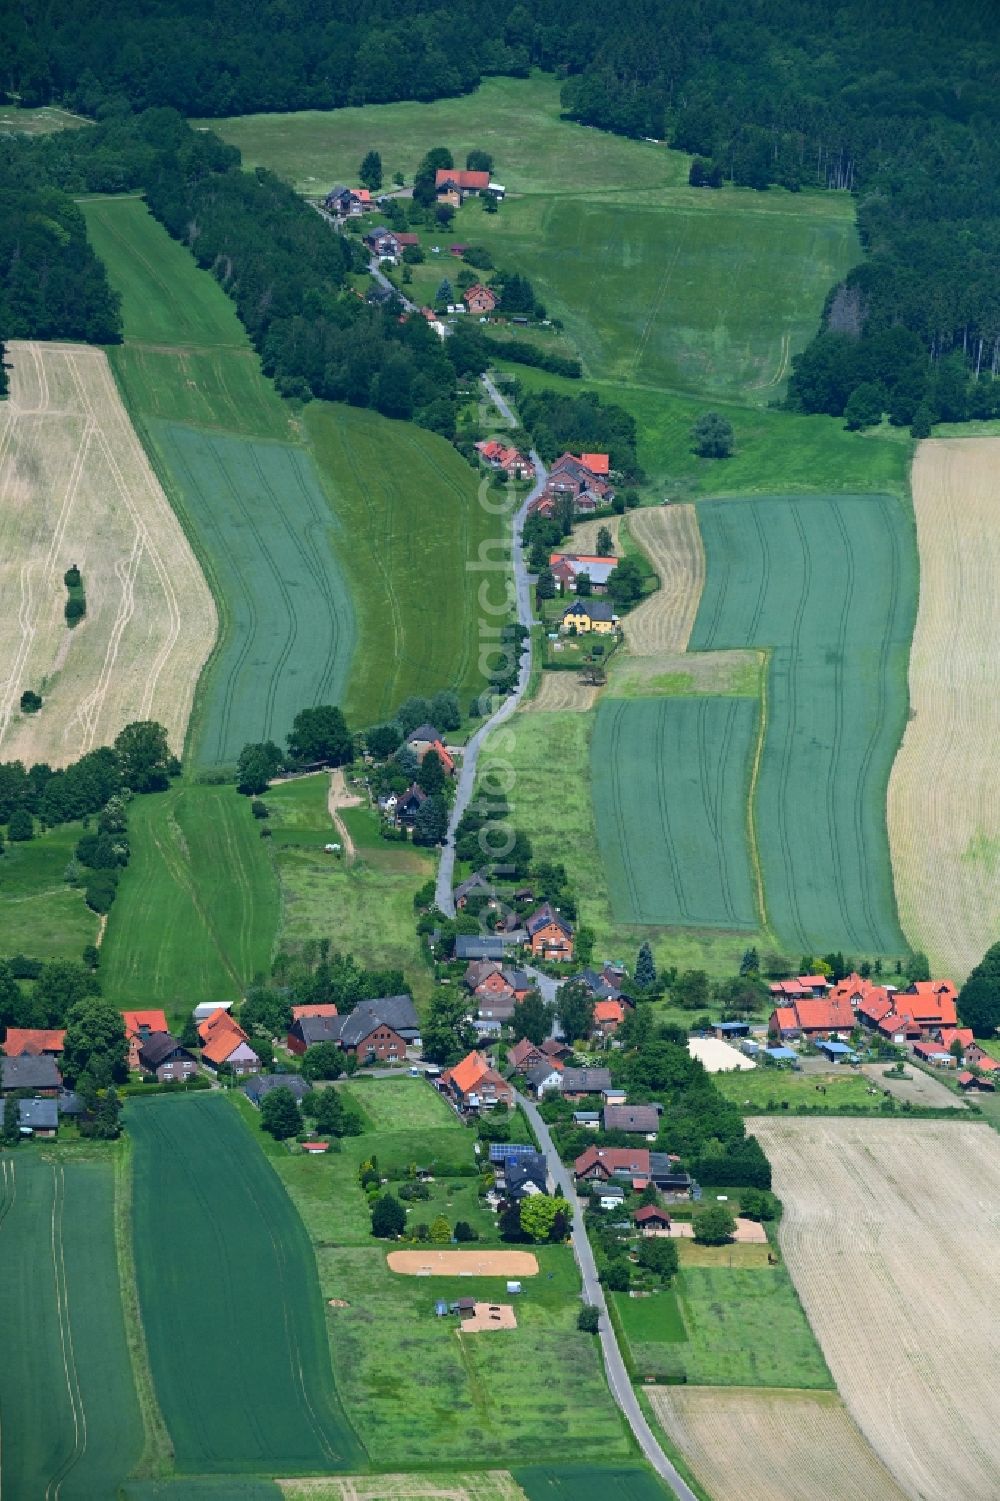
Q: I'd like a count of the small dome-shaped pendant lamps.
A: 0